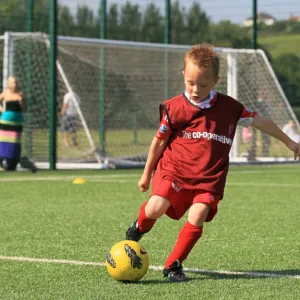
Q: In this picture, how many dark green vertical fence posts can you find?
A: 5